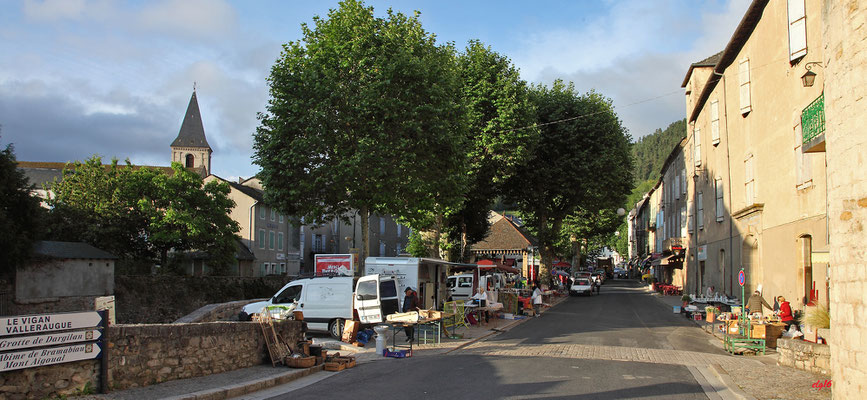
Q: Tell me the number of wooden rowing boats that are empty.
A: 0